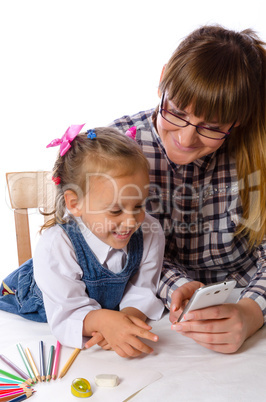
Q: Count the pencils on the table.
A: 15